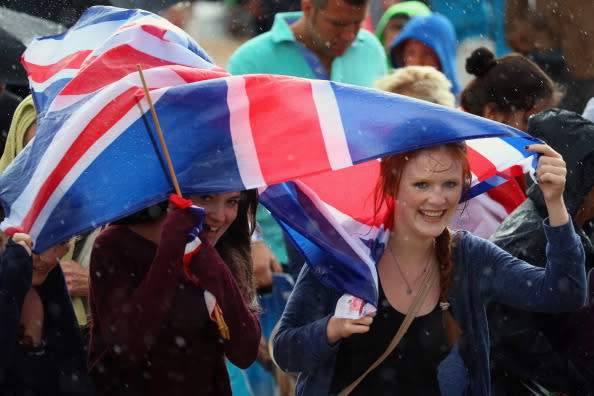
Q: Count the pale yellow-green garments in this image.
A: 1